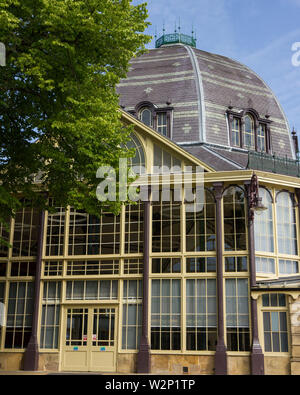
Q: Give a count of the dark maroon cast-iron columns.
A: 4